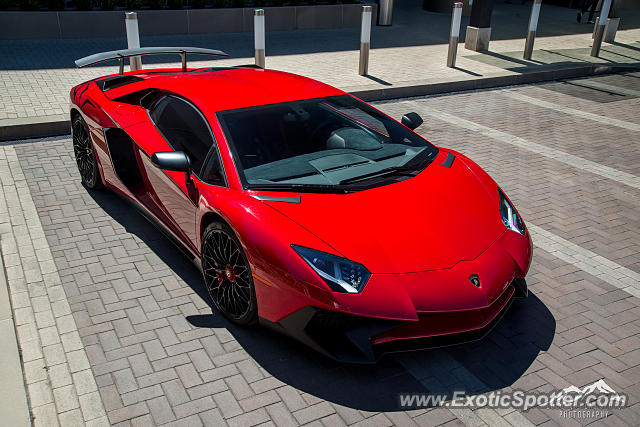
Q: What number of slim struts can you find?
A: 2